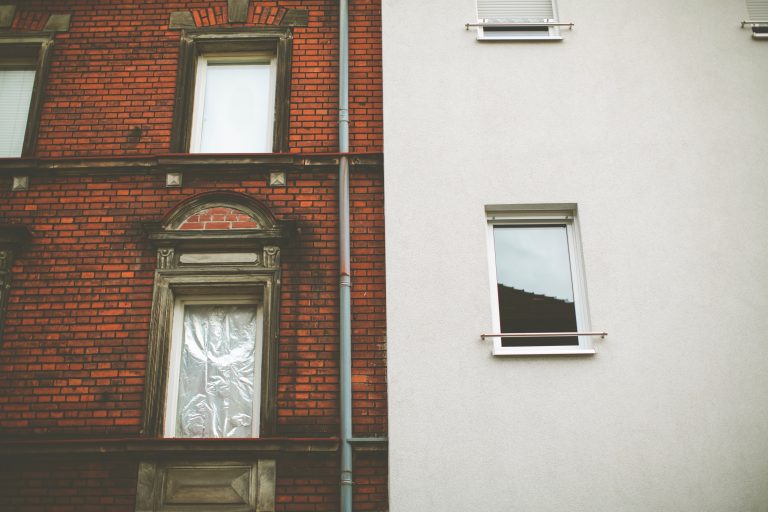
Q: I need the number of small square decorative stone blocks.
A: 3